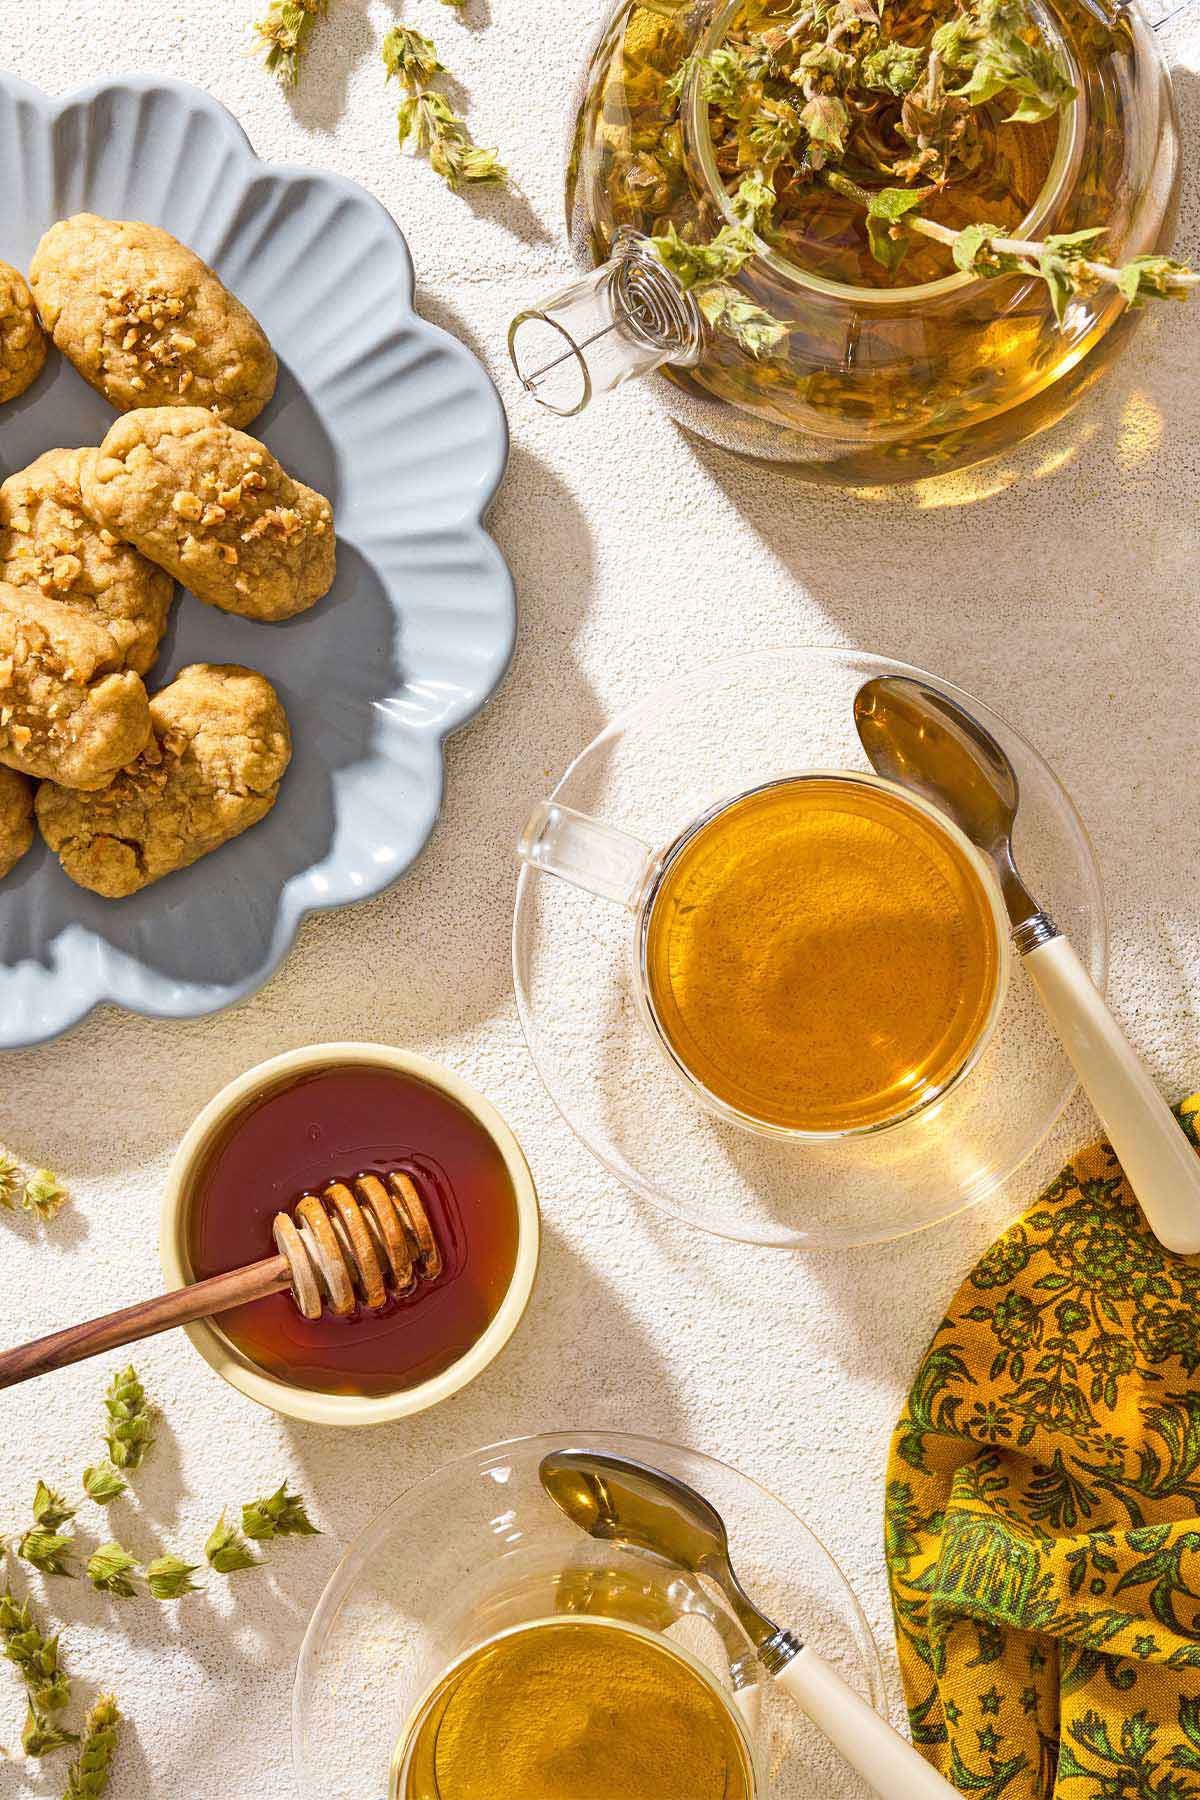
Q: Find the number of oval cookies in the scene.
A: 7